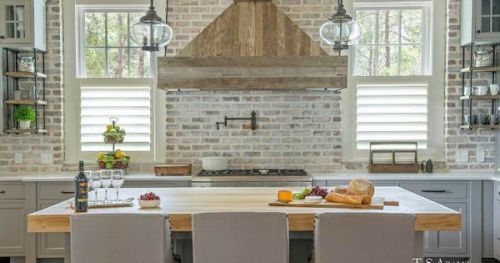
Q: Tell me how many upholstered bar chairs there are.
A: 3